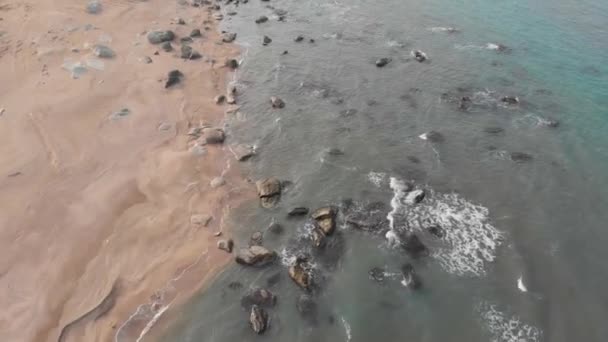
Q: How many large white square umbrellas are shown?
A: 0